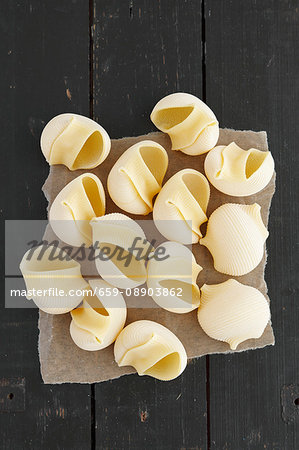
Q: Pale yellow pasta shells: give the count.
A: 13